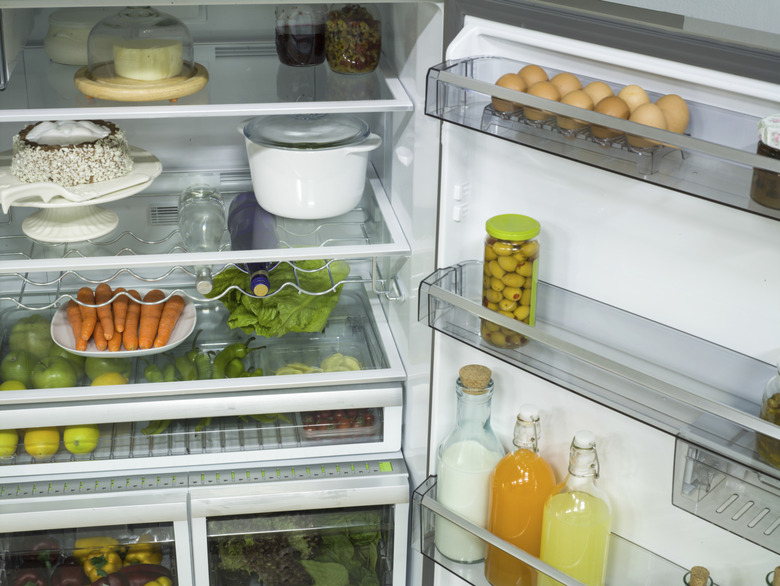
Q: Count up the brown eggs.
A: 10